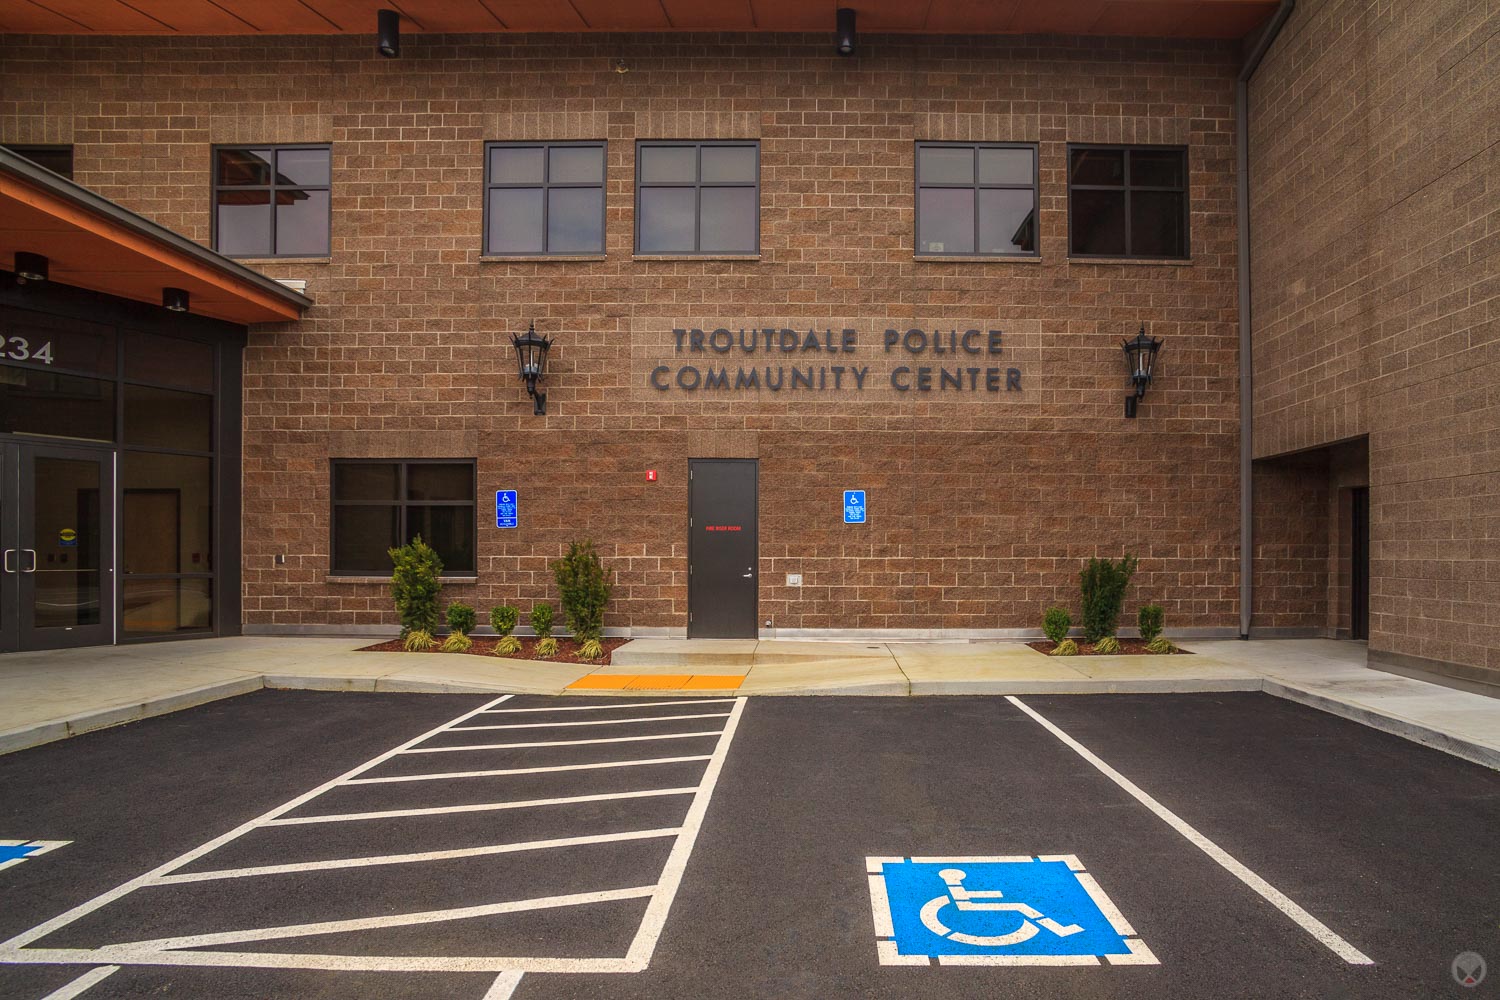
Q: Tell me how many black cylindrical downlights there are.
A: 4